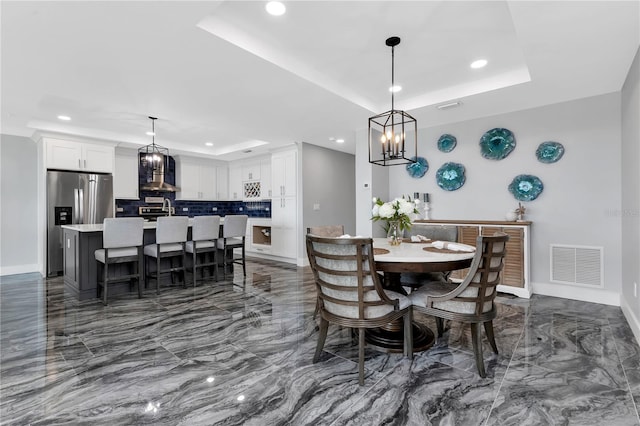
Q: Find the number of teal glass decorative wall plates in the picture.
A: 6